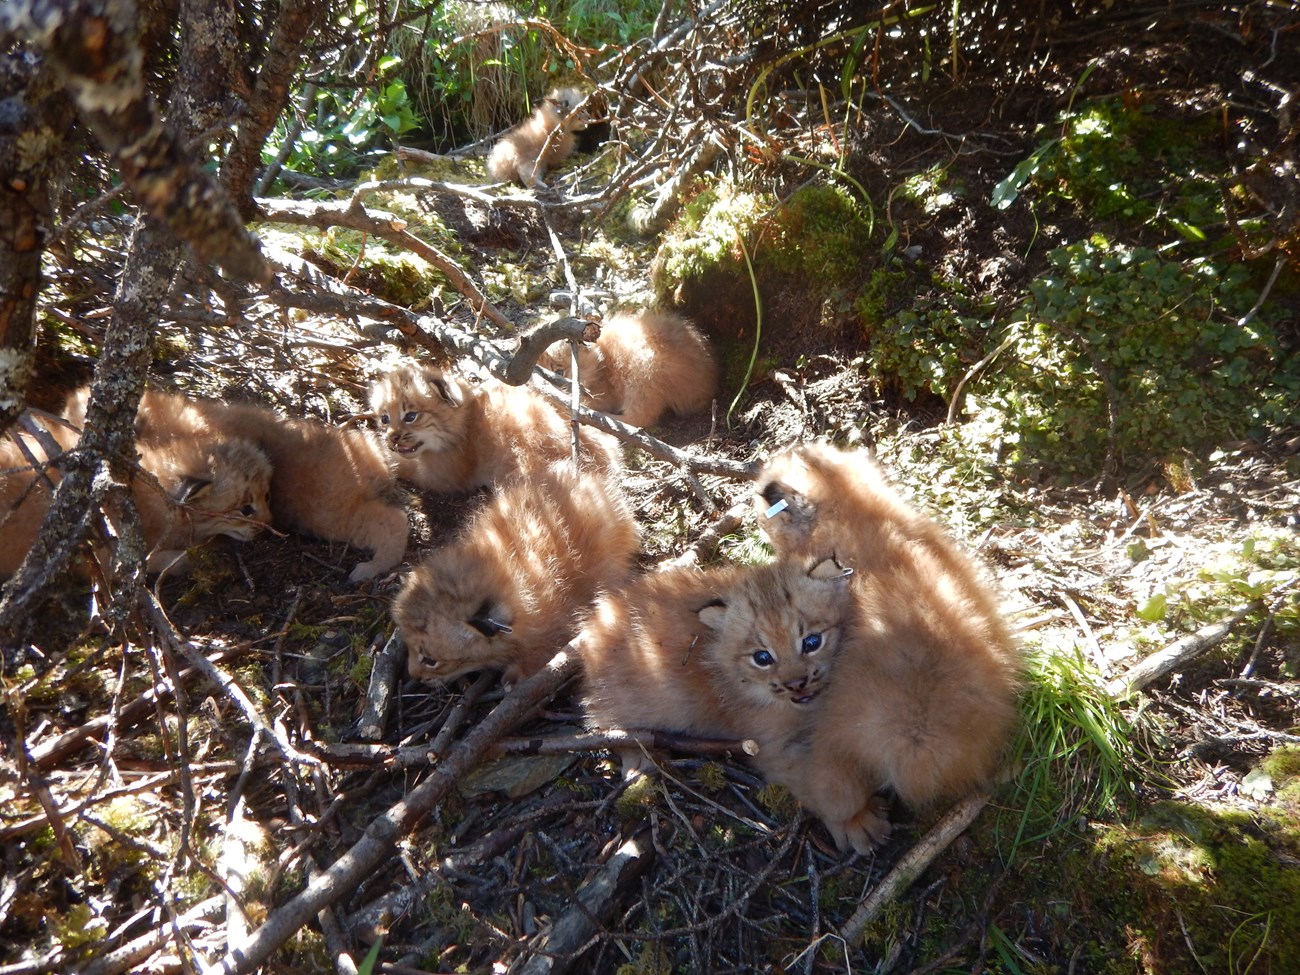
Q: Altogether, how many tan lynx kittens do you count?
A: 8